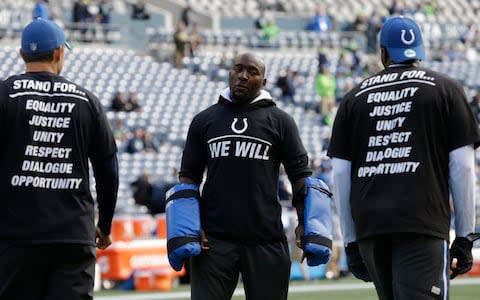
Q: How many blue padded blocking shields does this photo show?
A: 2